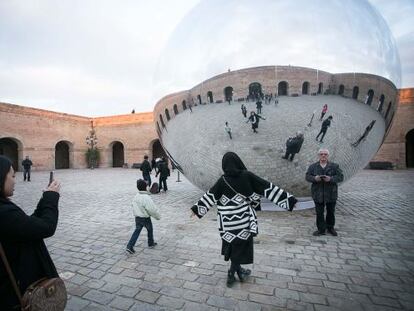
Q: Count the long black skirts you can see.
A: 1